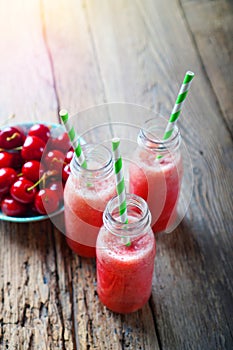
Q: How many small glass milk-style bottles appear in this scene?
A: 3